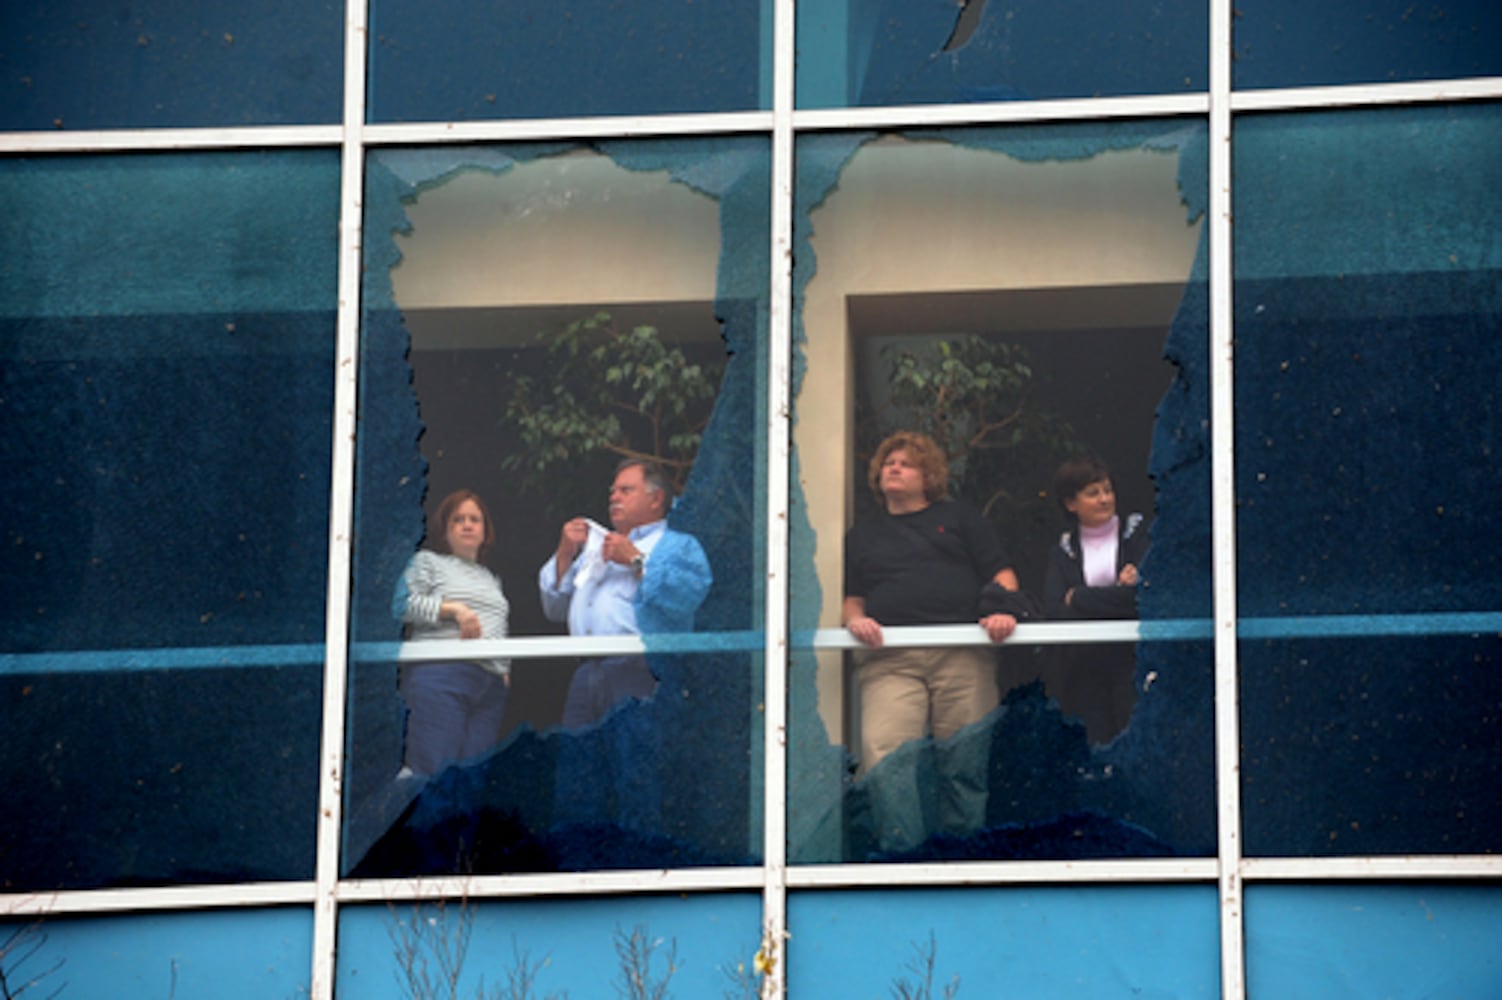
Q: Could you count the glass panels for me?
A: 12